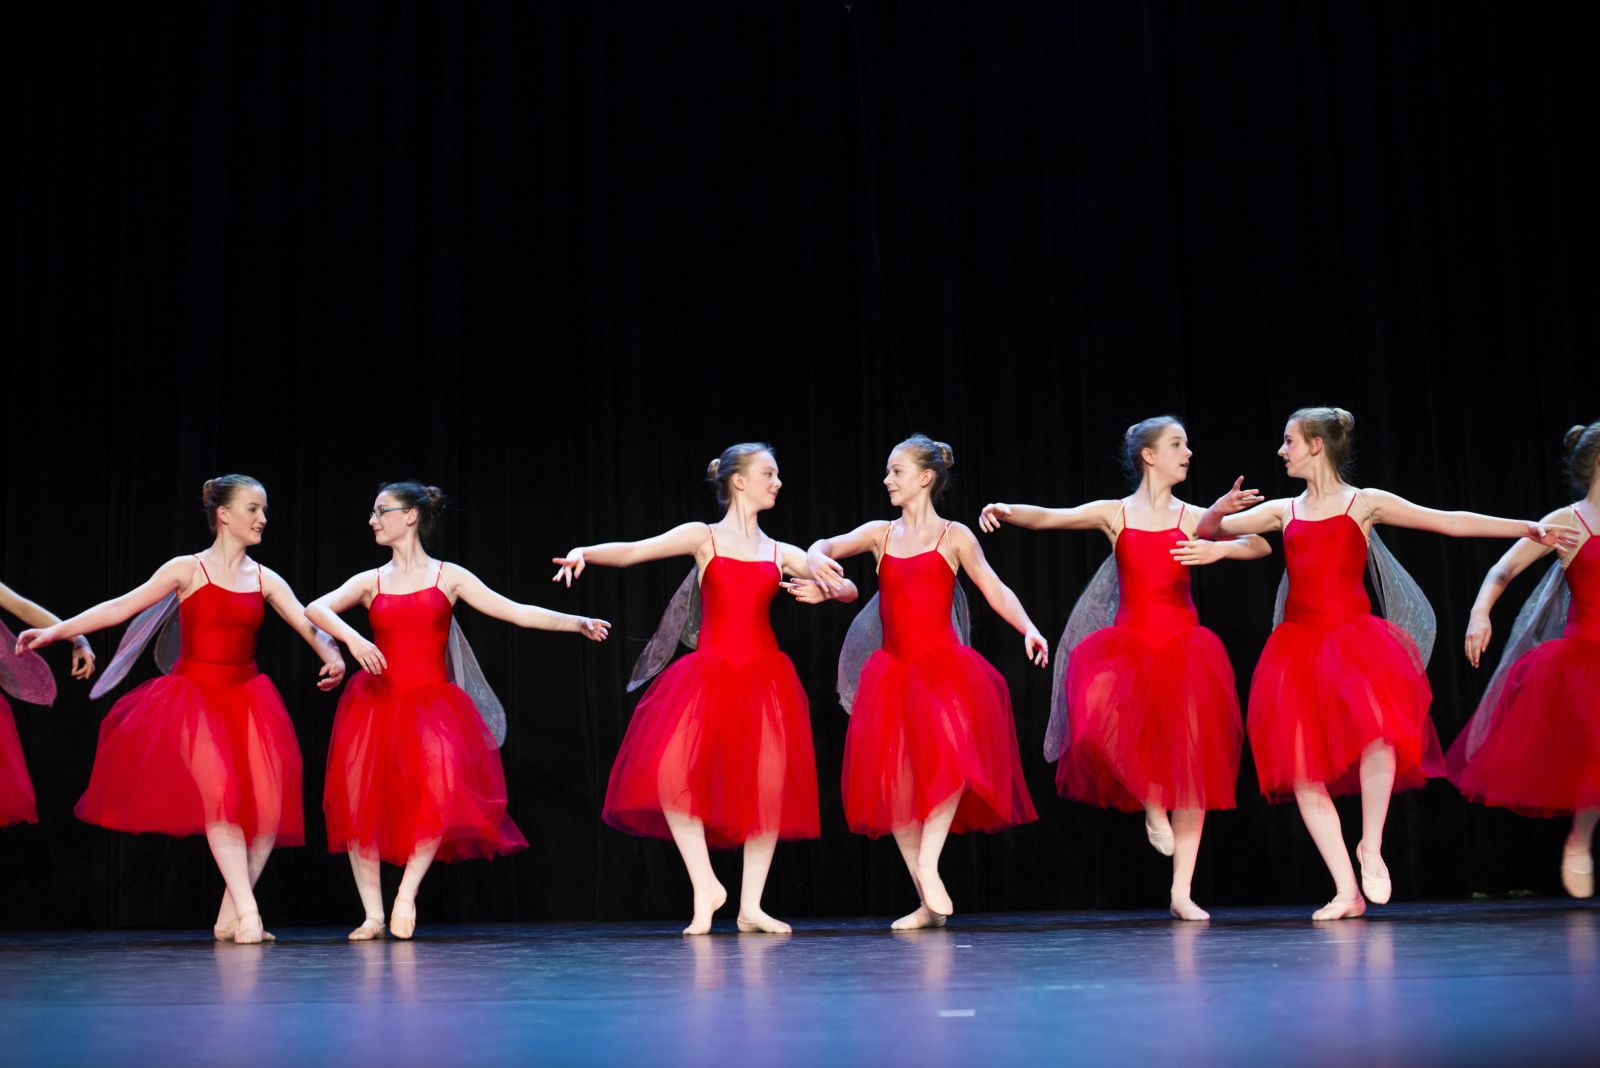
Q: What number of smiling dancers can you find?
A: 4